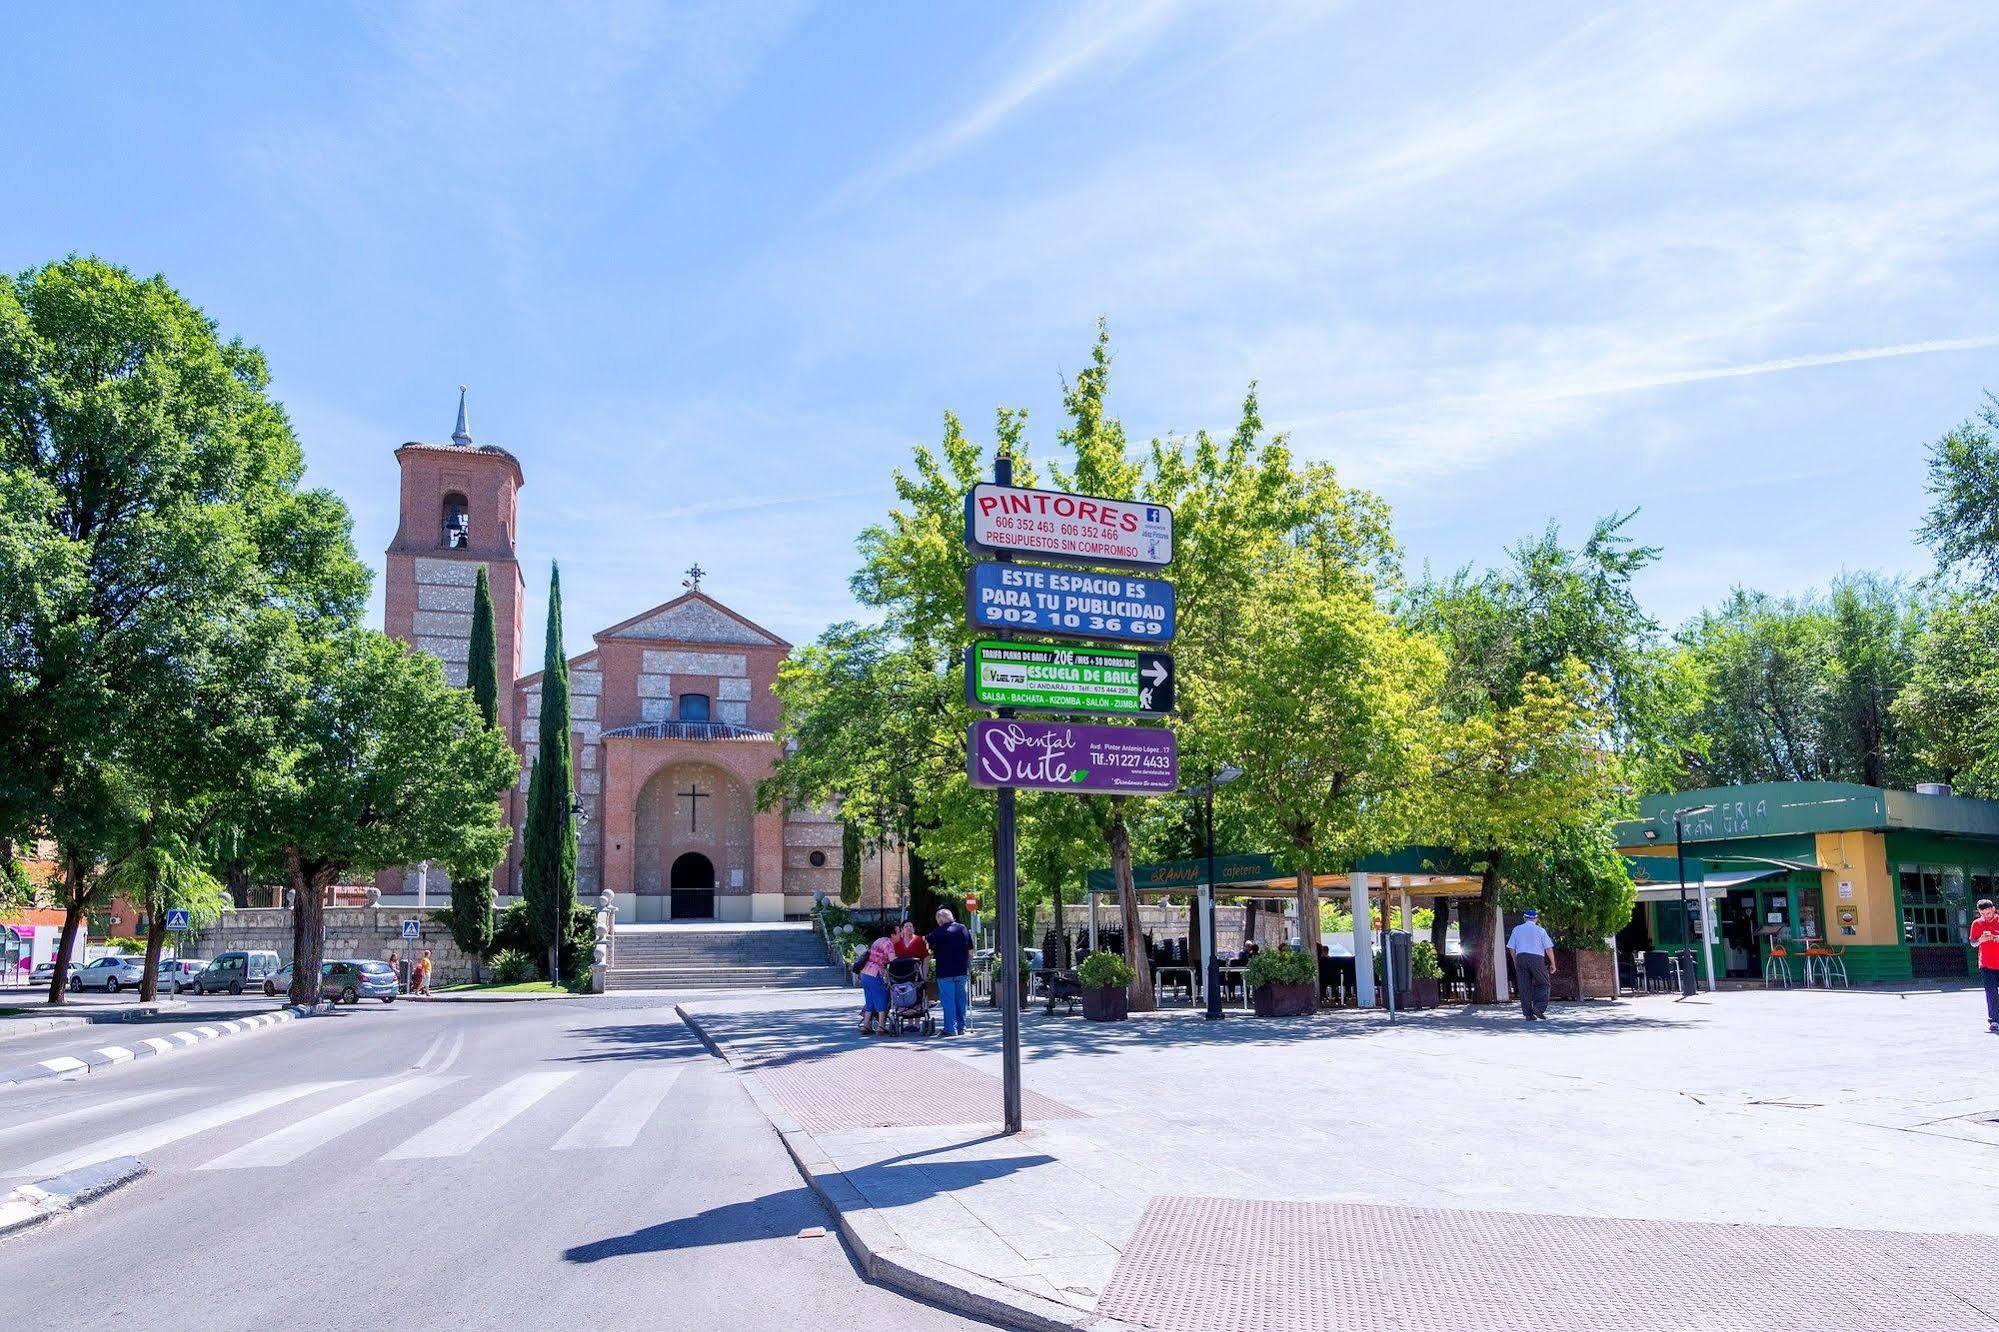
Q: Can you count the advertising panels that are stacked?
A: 4